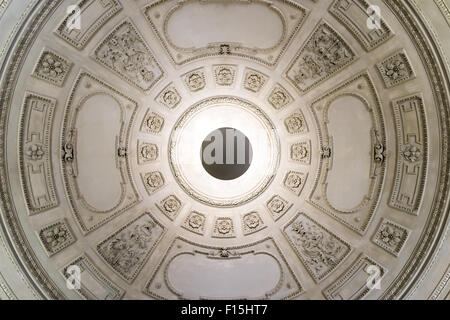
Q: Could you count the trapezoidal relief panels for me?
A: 4